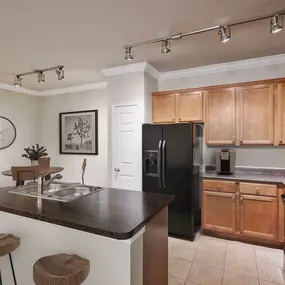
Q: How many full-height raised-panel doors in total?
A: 1